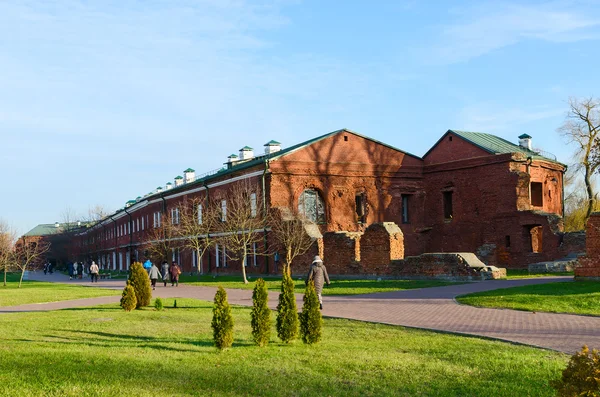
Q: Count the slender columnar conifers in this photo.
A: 4